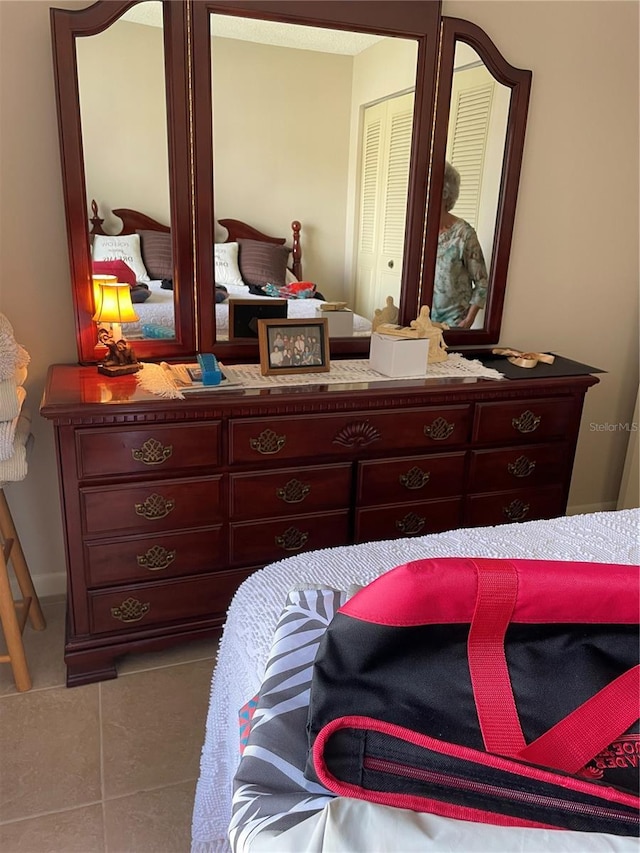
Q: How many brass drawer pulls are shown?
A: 13